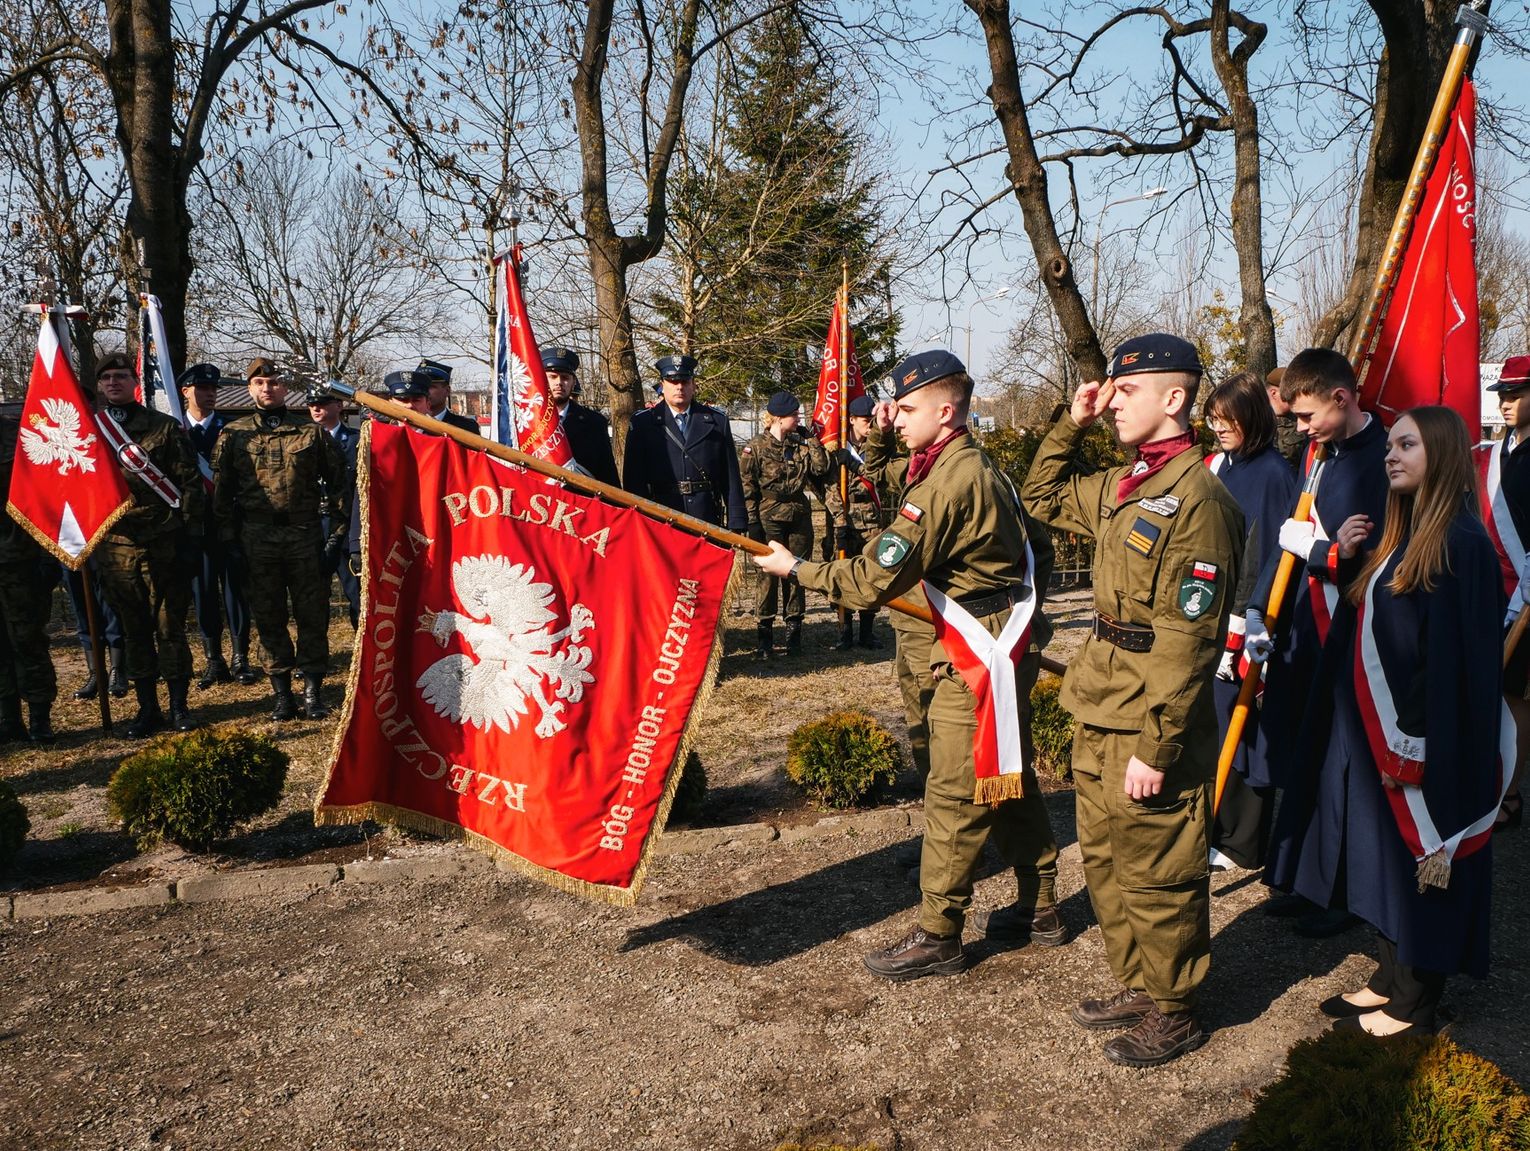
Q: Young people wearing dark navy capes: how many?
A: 3